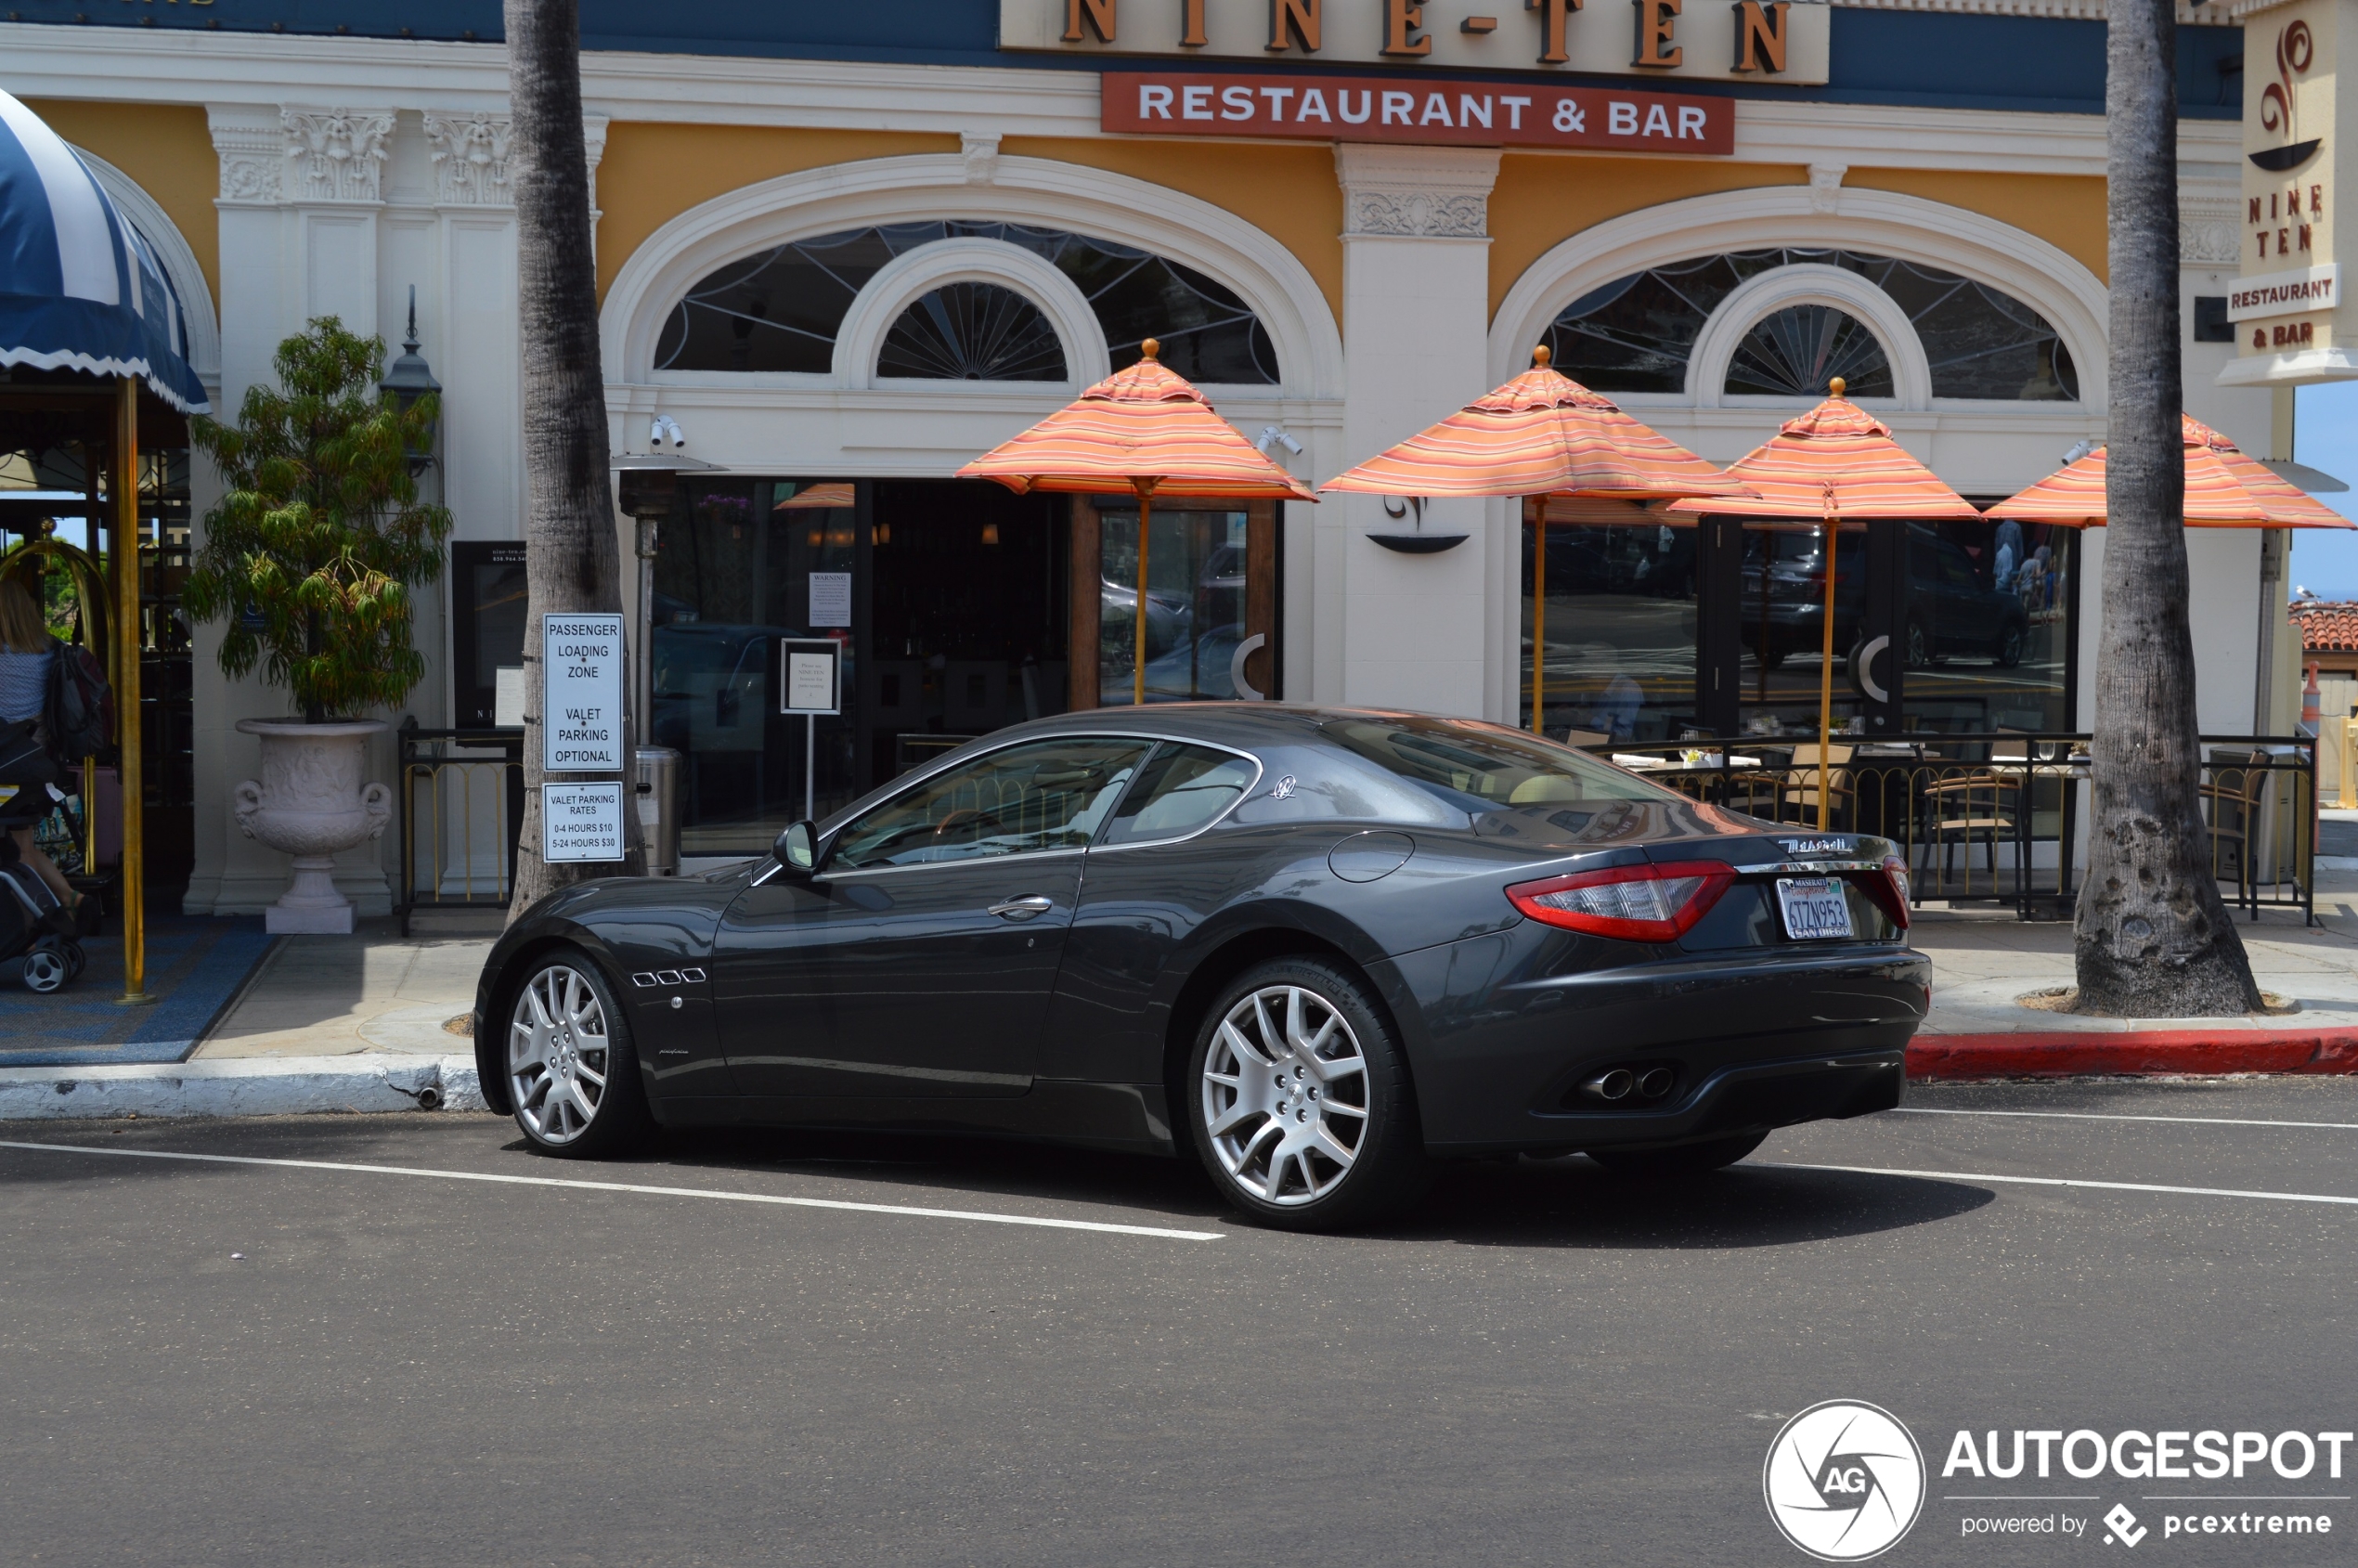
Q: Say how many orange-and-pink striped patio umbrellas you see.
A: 4